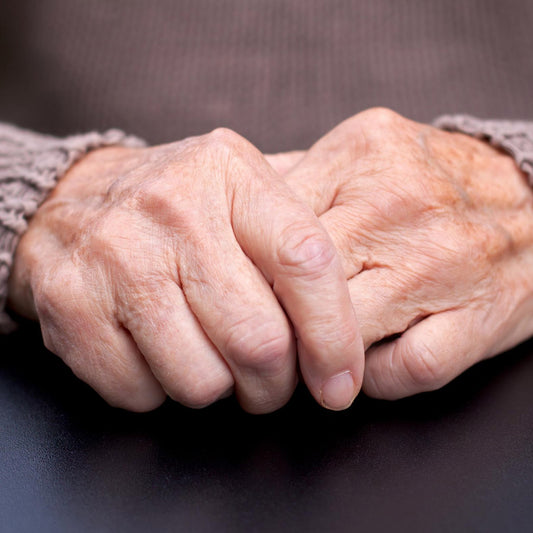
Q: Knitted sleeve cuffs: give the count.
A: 2